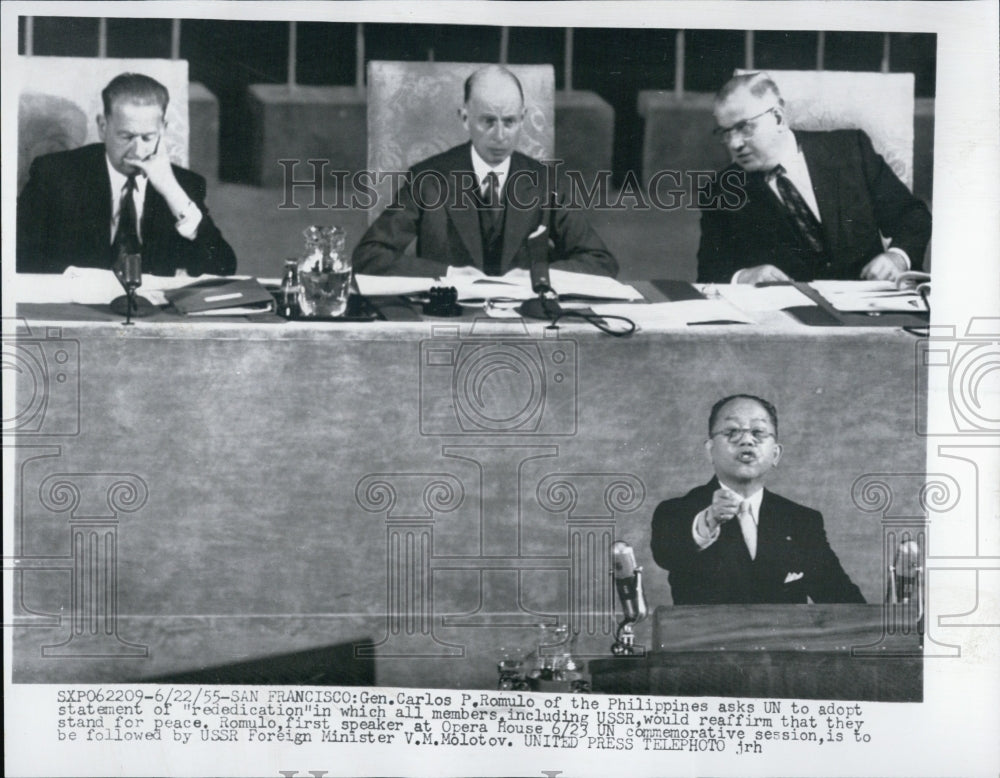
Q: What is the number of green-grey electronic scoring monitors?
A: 0